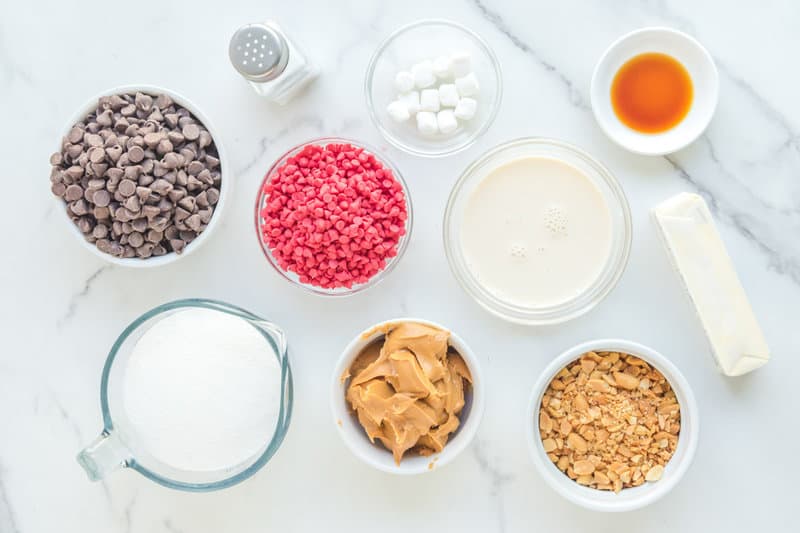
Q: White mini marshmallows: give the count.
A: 12